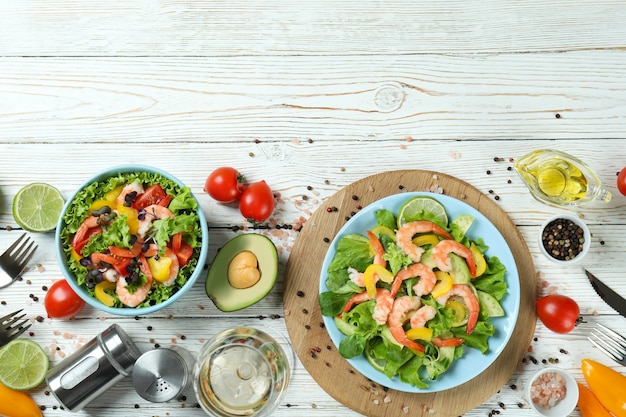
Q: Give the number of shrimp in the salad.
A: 8